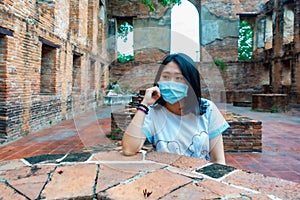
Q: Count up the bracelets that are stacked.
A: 2